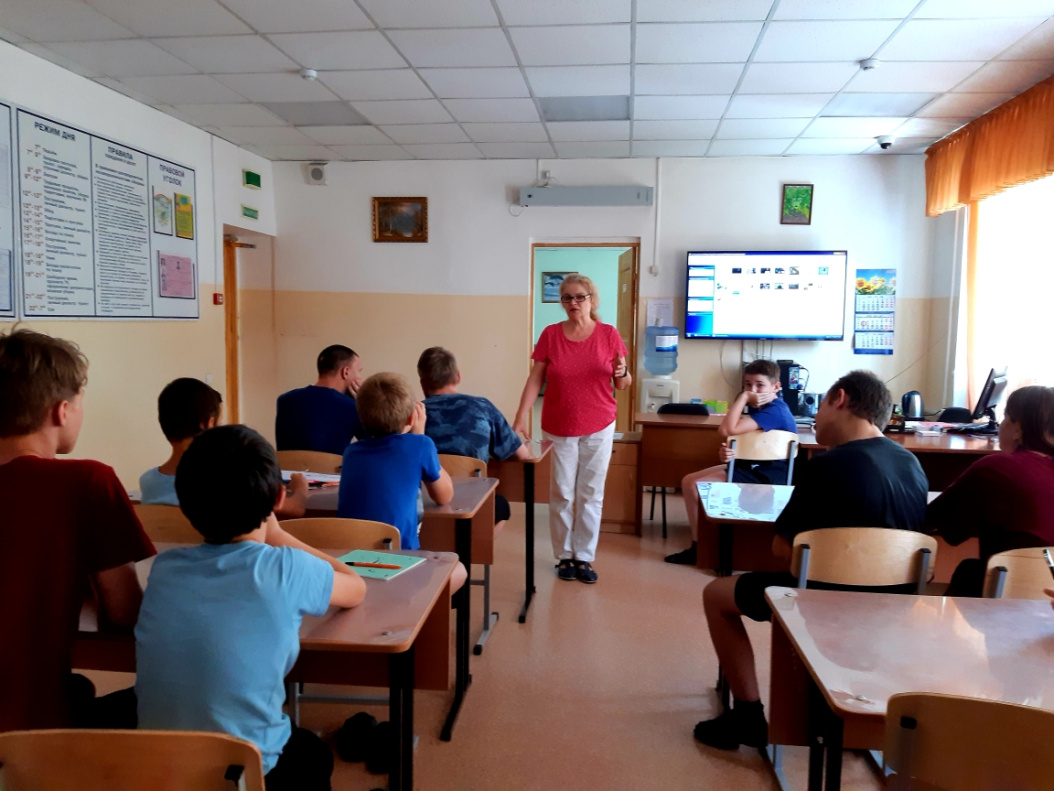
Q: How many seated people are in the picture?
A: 9